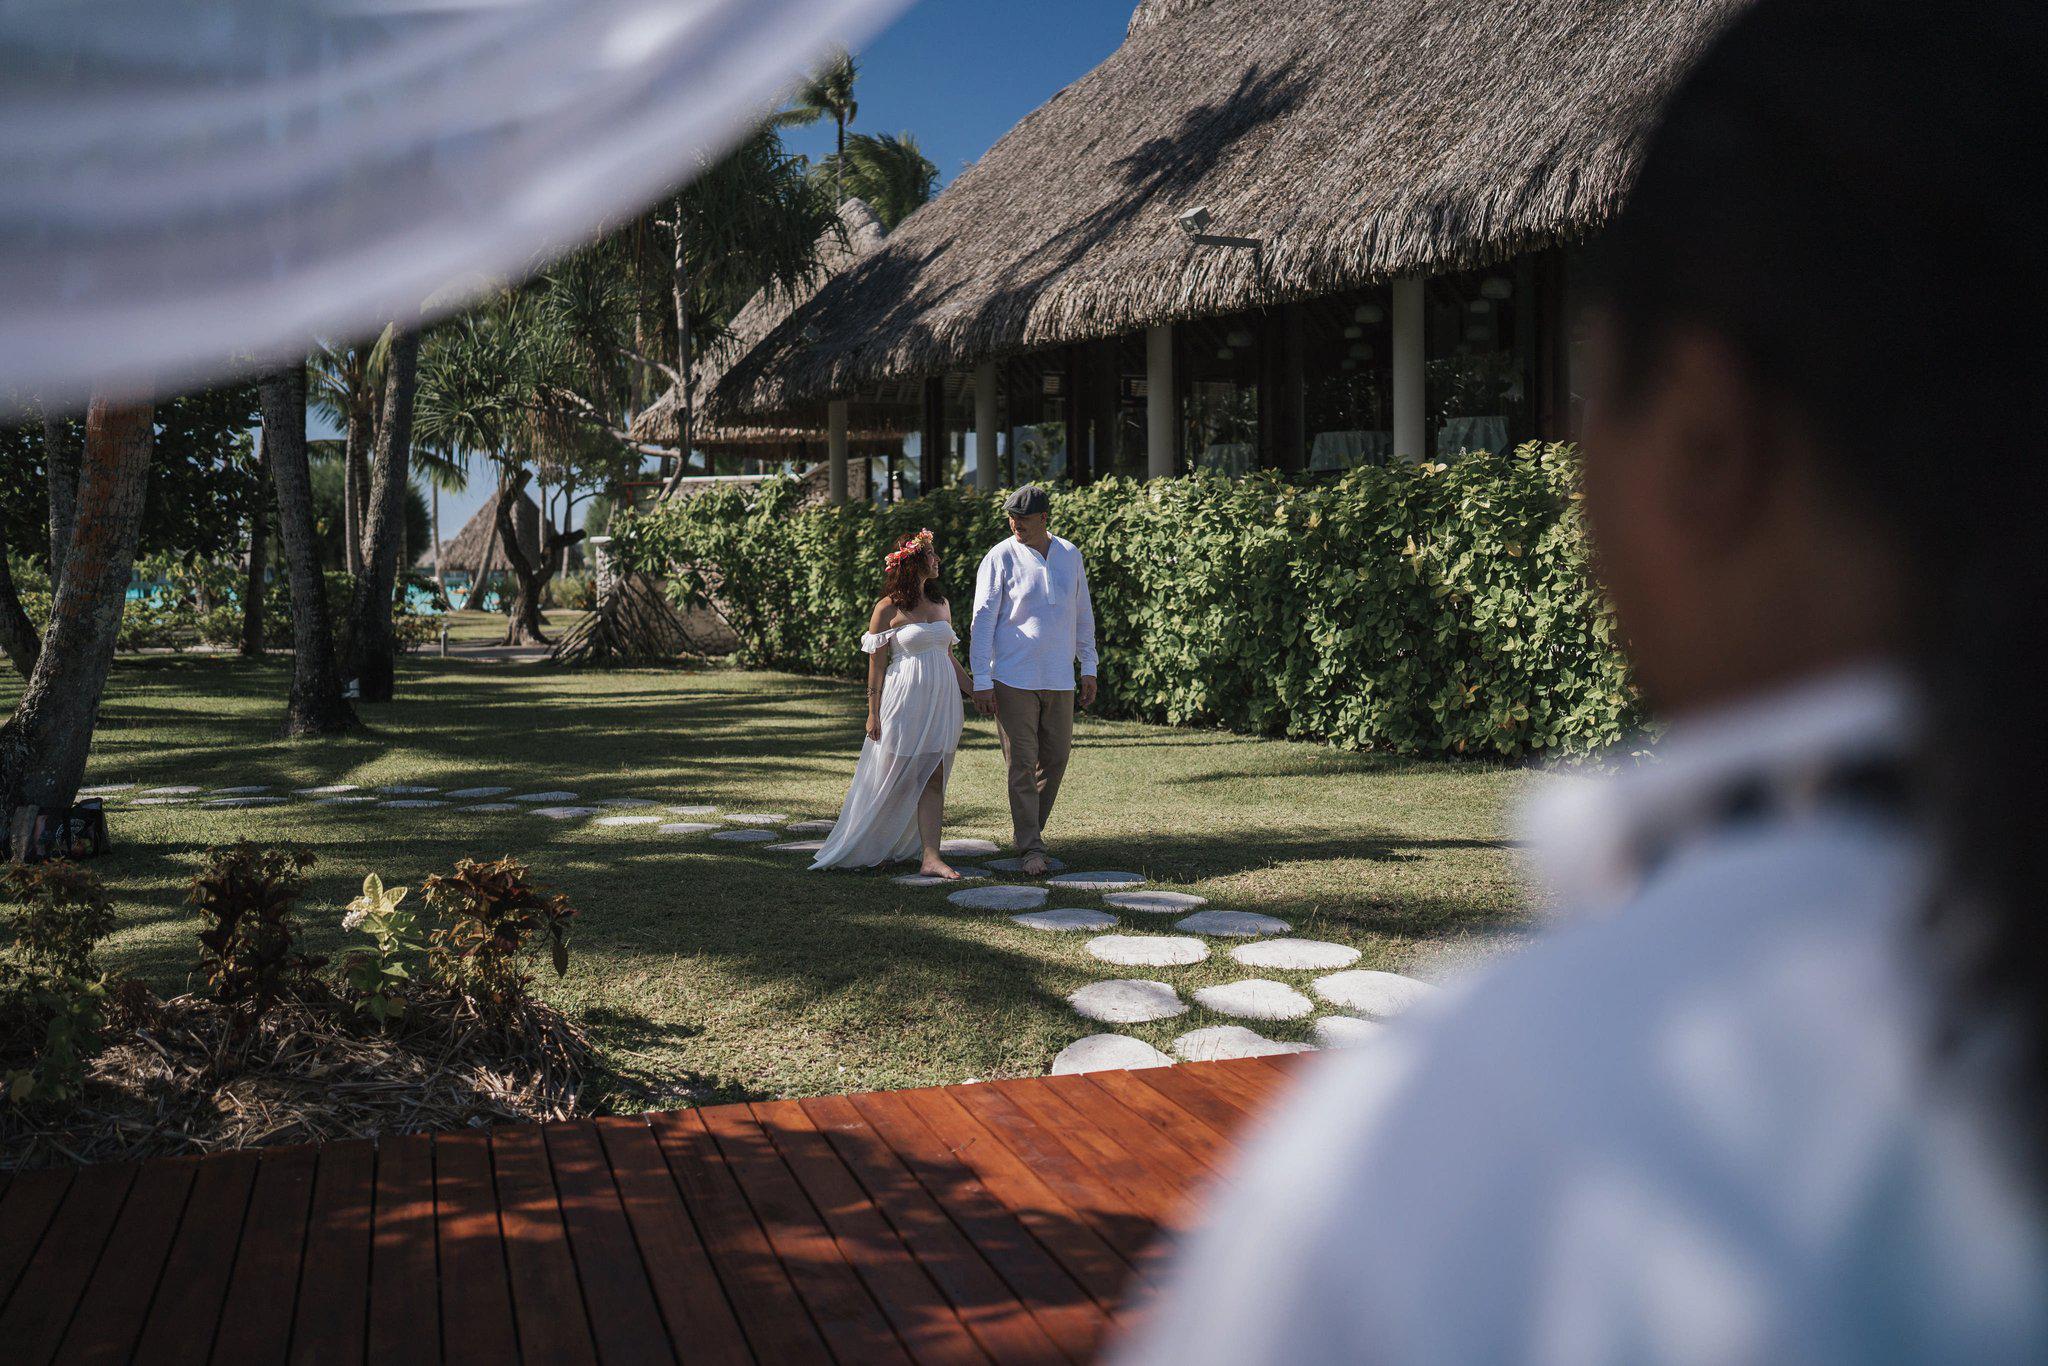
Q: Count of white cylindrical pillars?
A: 4